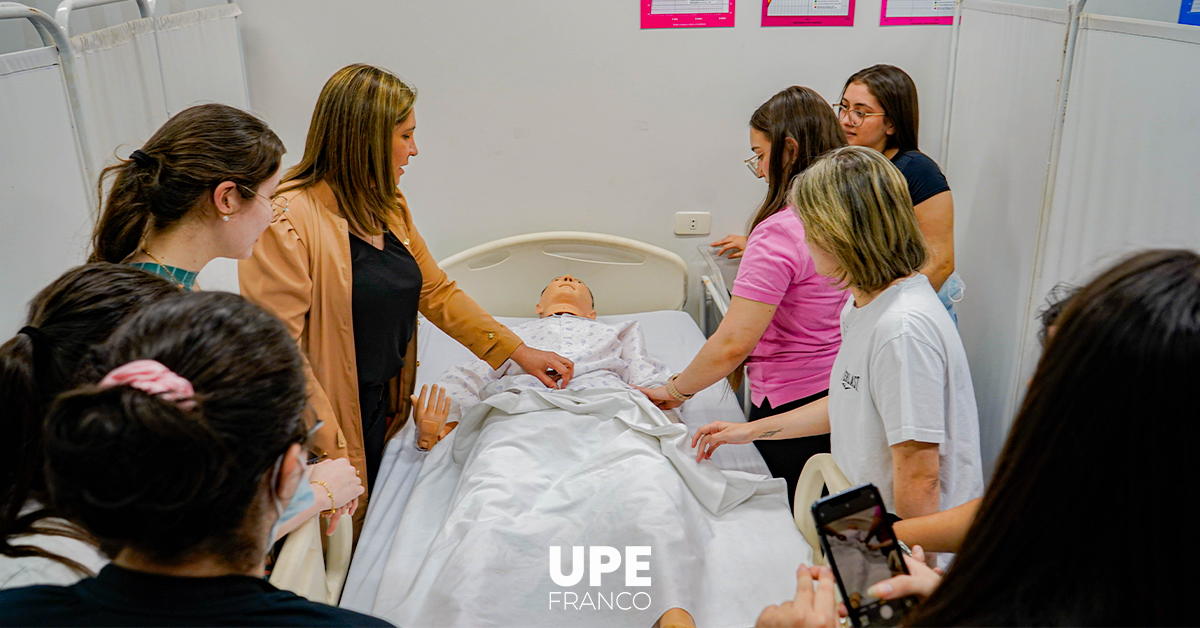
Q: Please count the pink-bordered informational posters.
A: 3